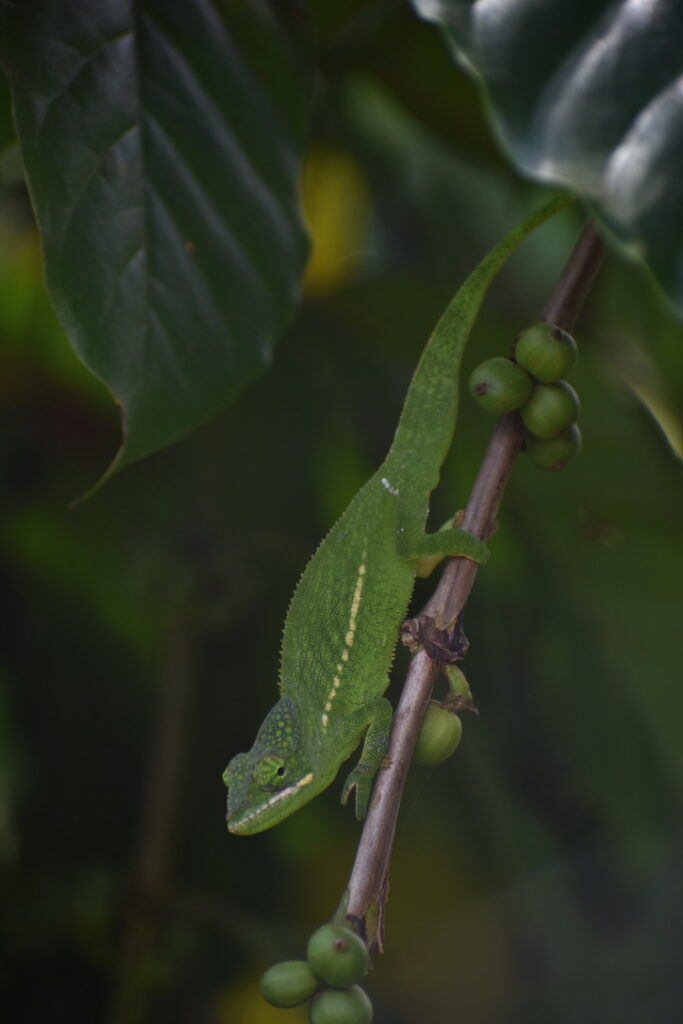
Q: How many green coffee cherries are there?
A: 8